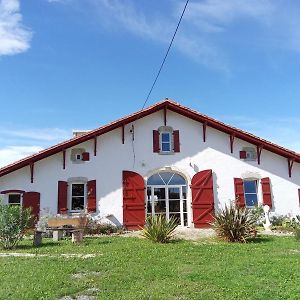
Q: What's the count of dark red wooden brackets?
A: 9